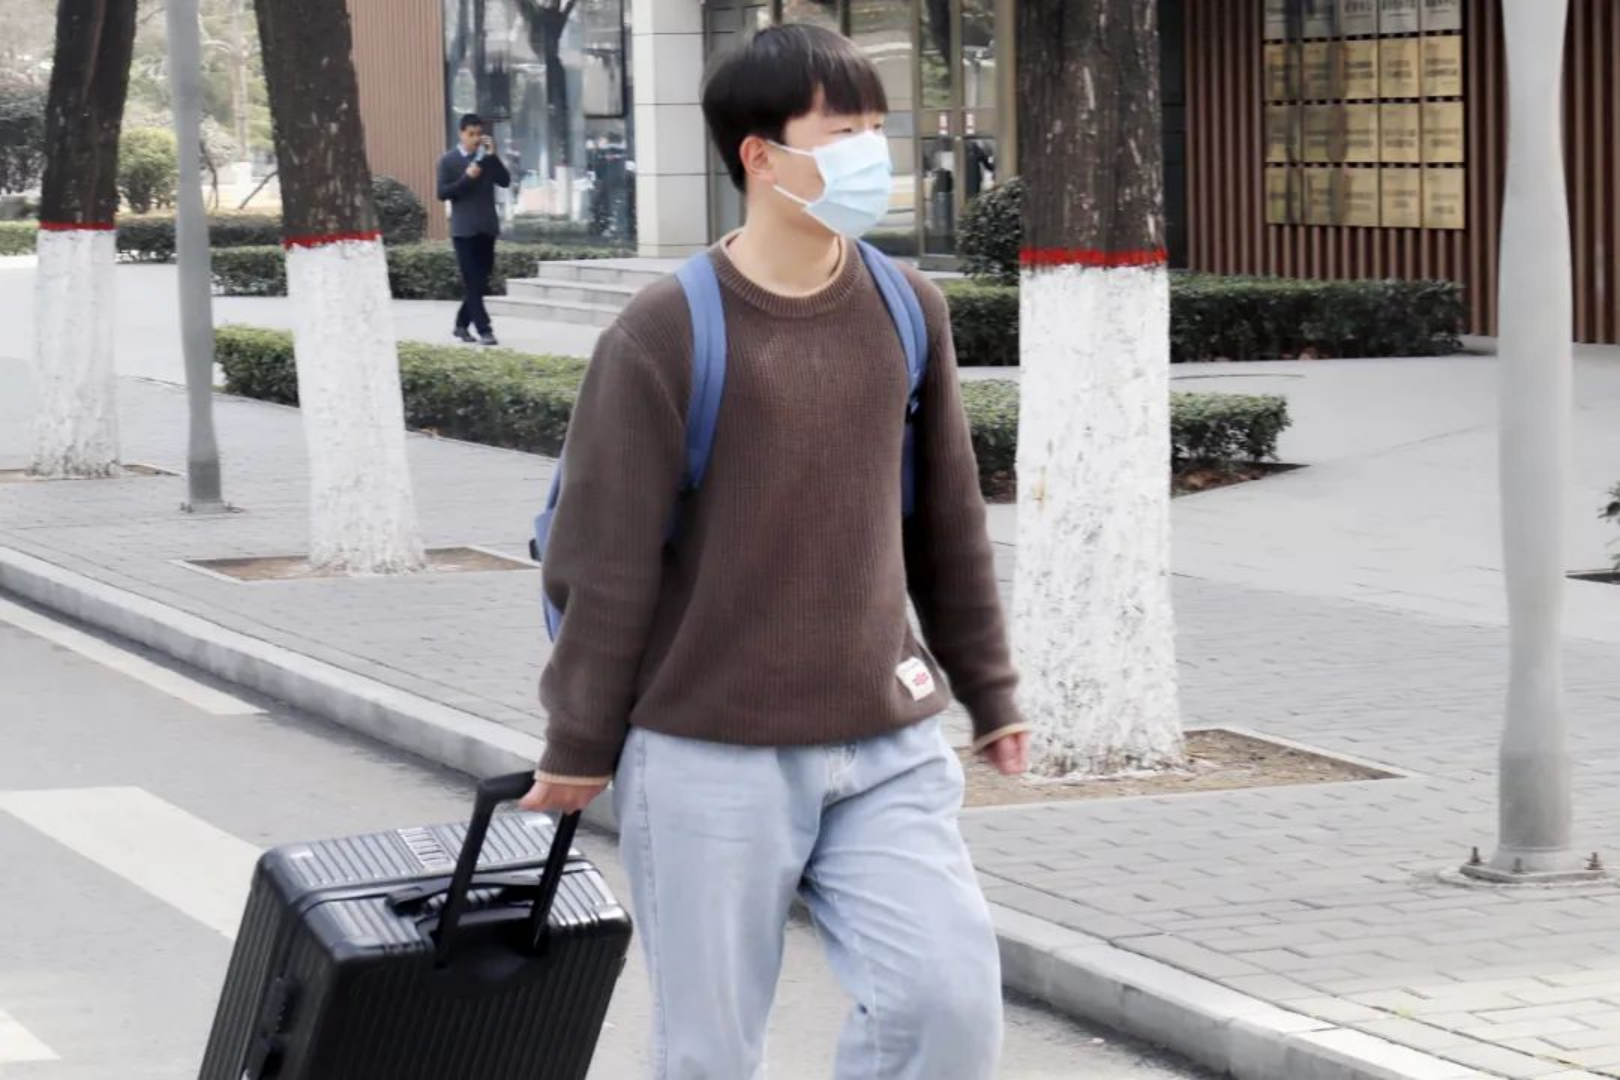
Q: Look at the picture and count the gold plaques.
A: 15